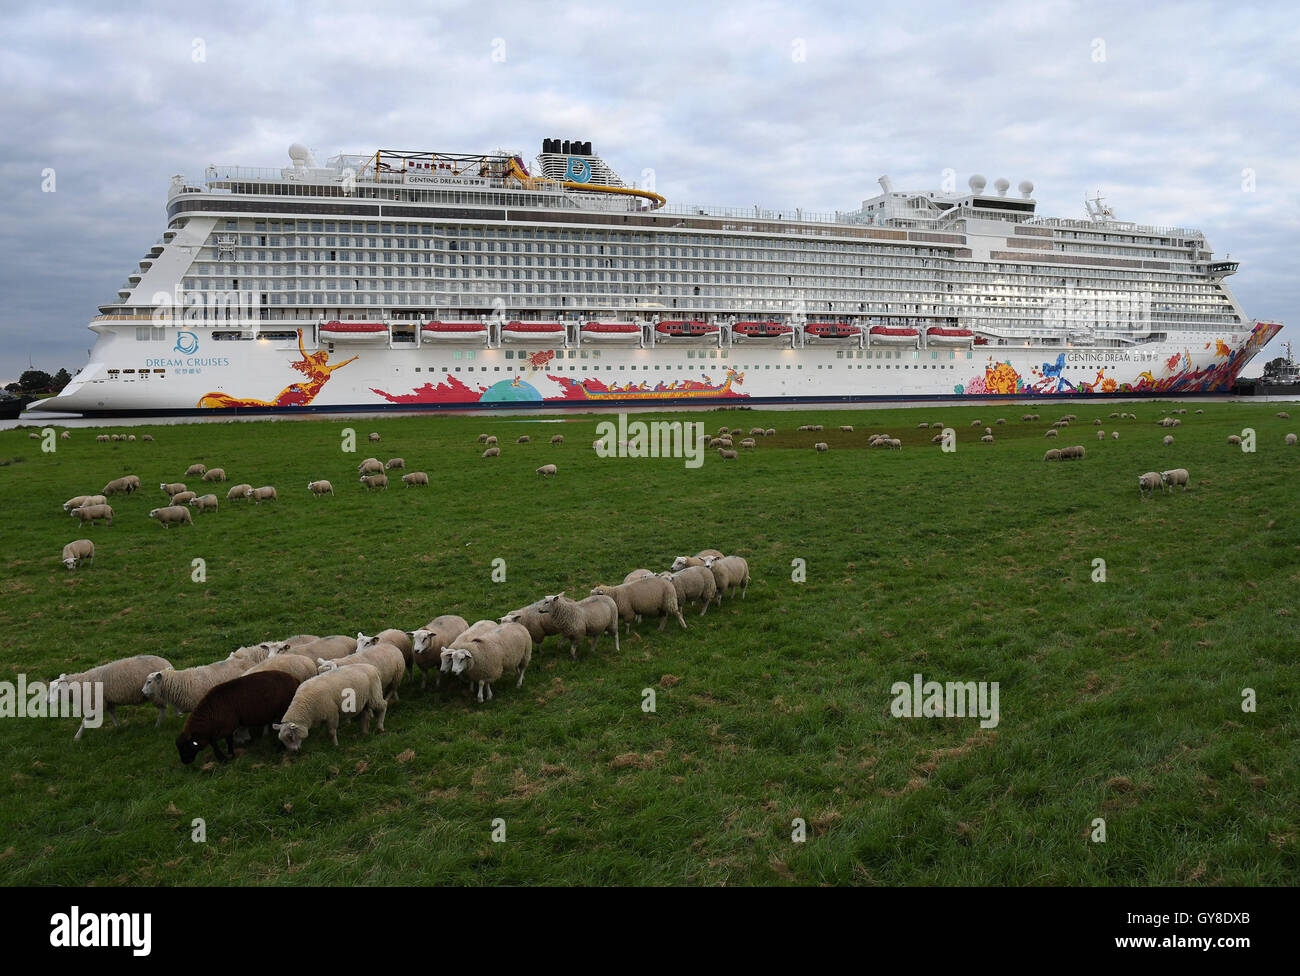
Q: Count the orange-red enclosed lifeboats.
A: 9